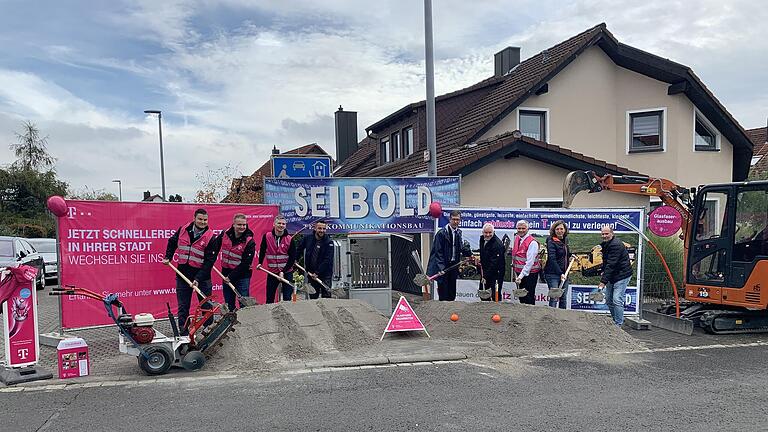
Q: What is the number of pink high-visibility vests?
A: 4